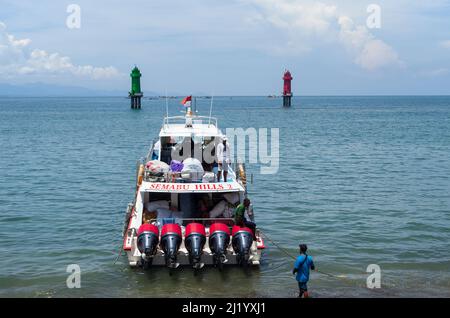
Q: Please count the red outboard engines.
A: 5